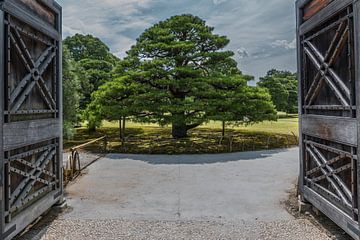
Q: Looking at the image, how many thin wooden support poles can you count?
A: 3